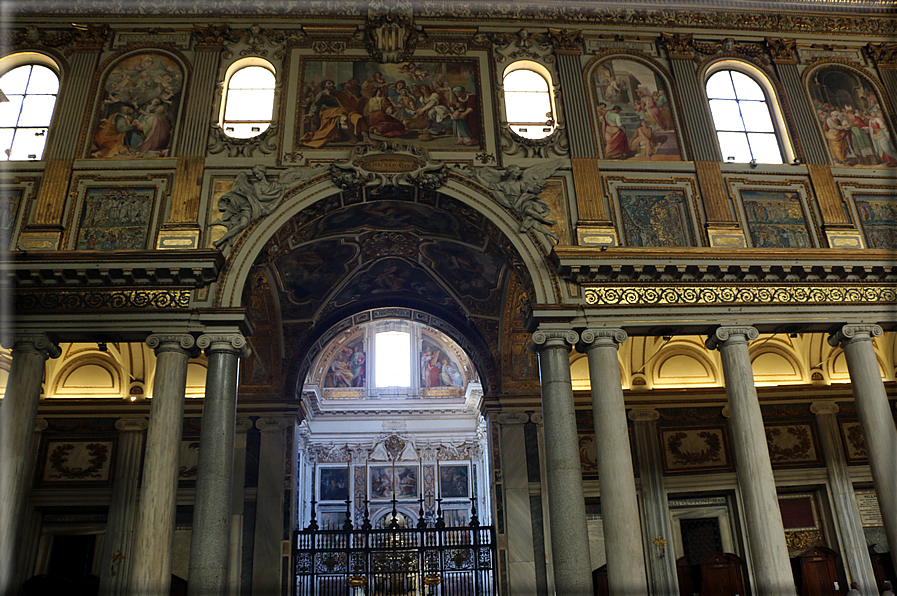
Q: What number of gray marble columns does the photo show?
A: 7